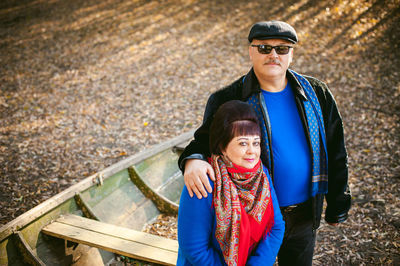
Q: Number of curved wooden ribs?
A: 3